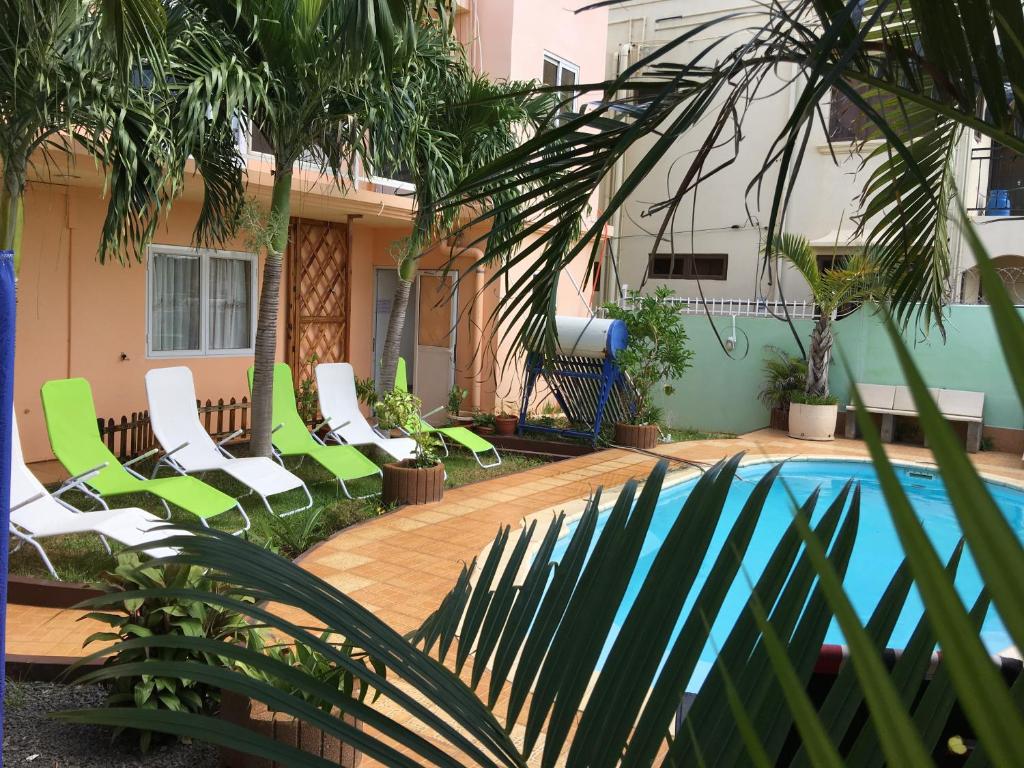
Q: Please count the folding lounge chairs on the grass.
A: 6